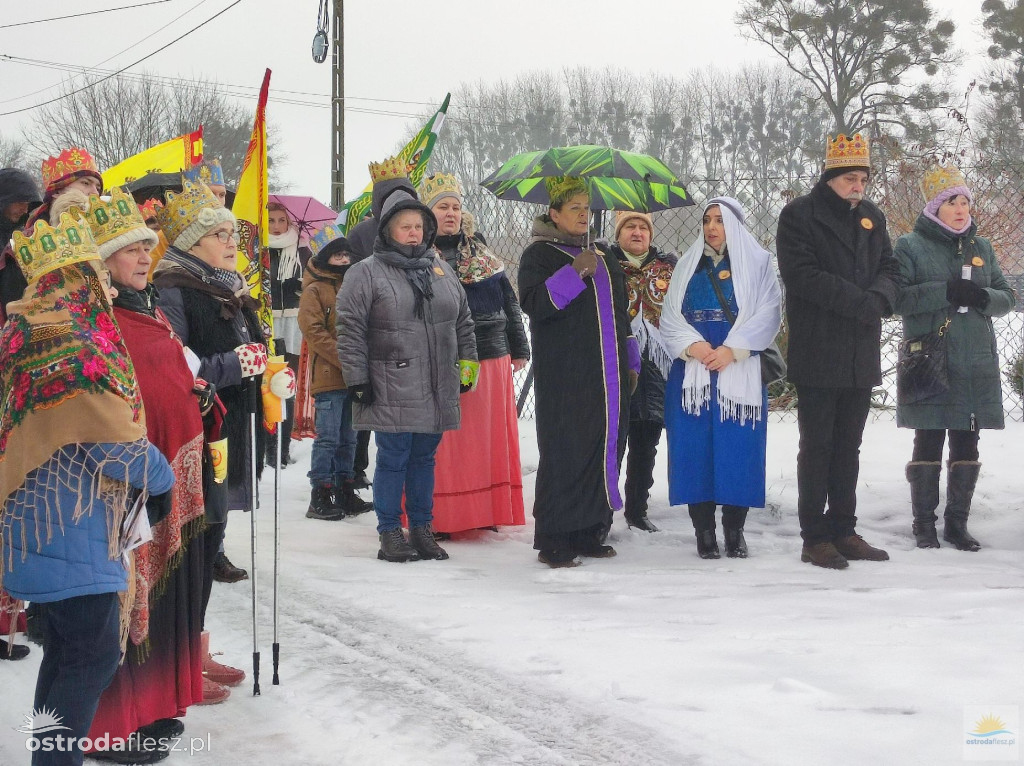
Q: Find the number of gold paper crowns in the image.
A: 8